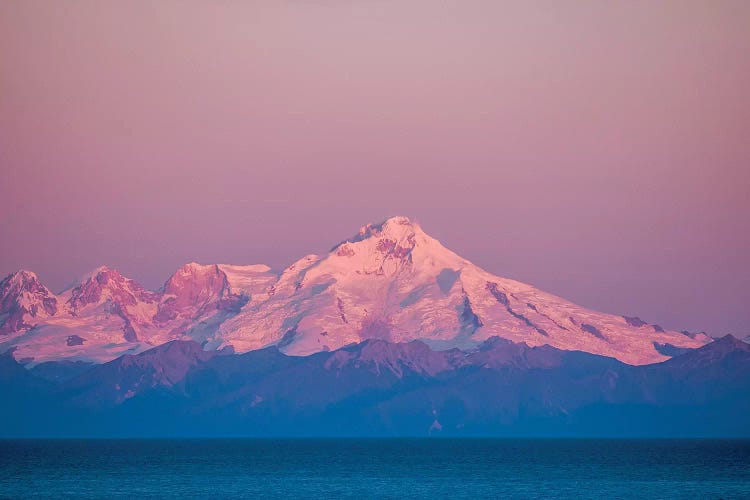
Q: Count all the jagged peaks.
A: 4